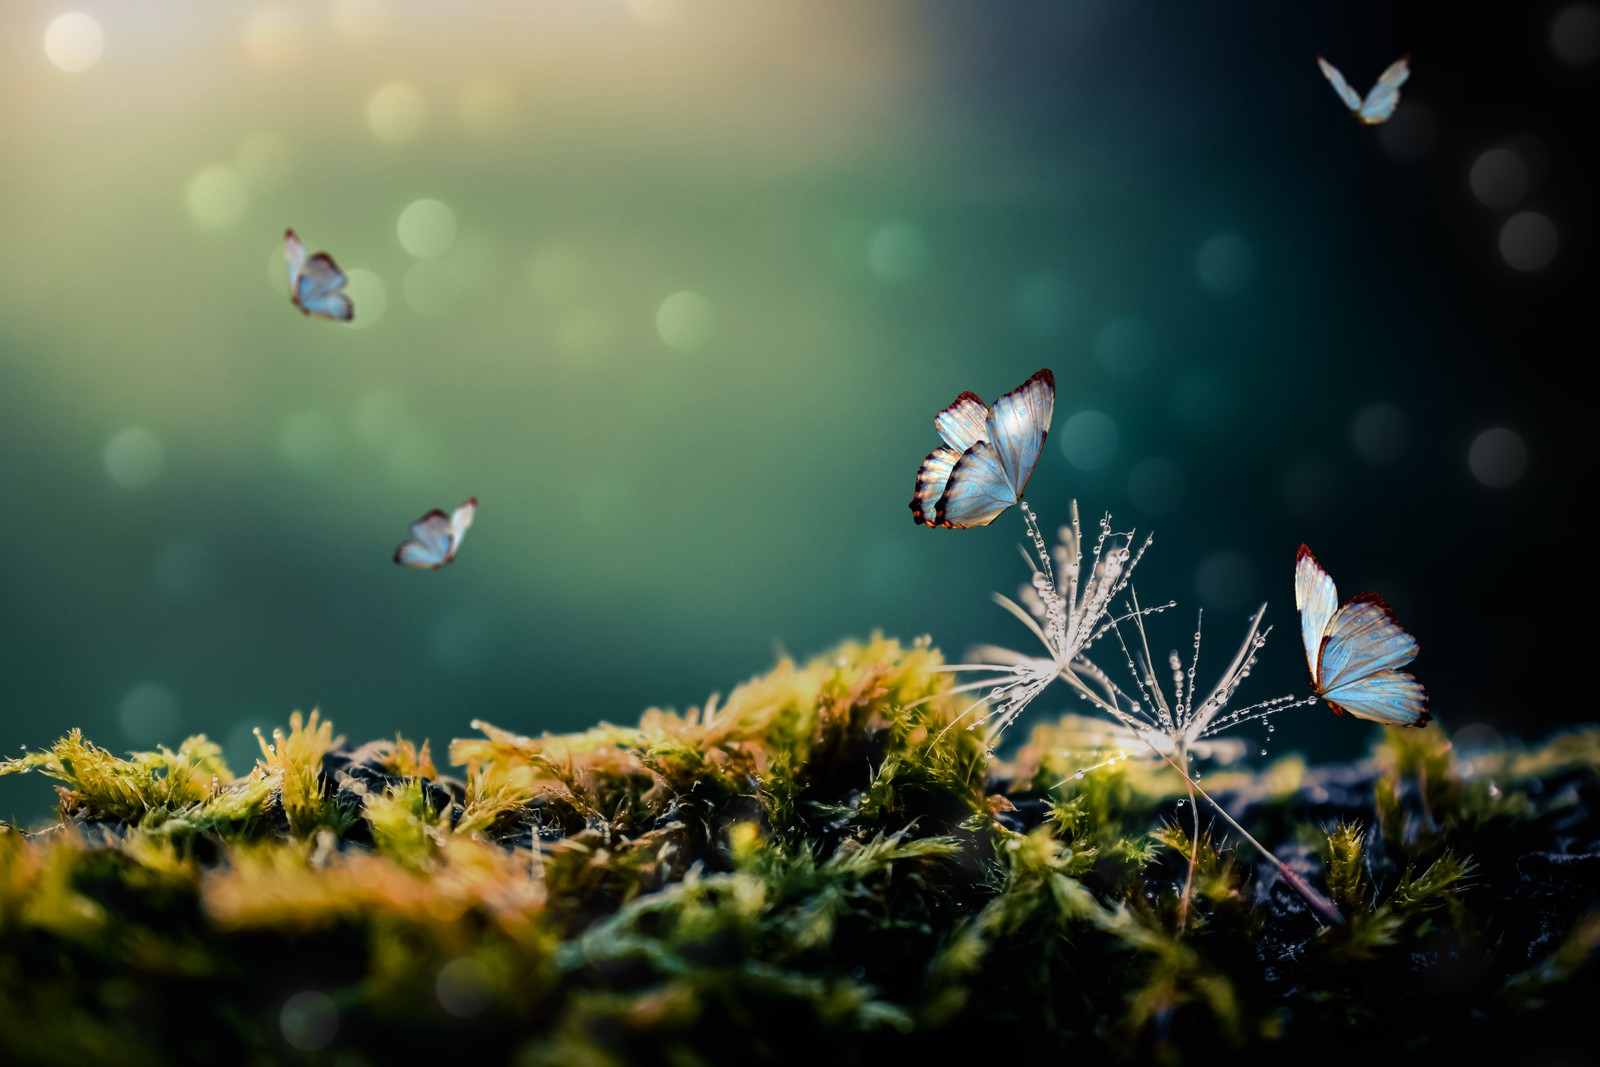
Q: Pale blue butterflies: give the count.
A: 5